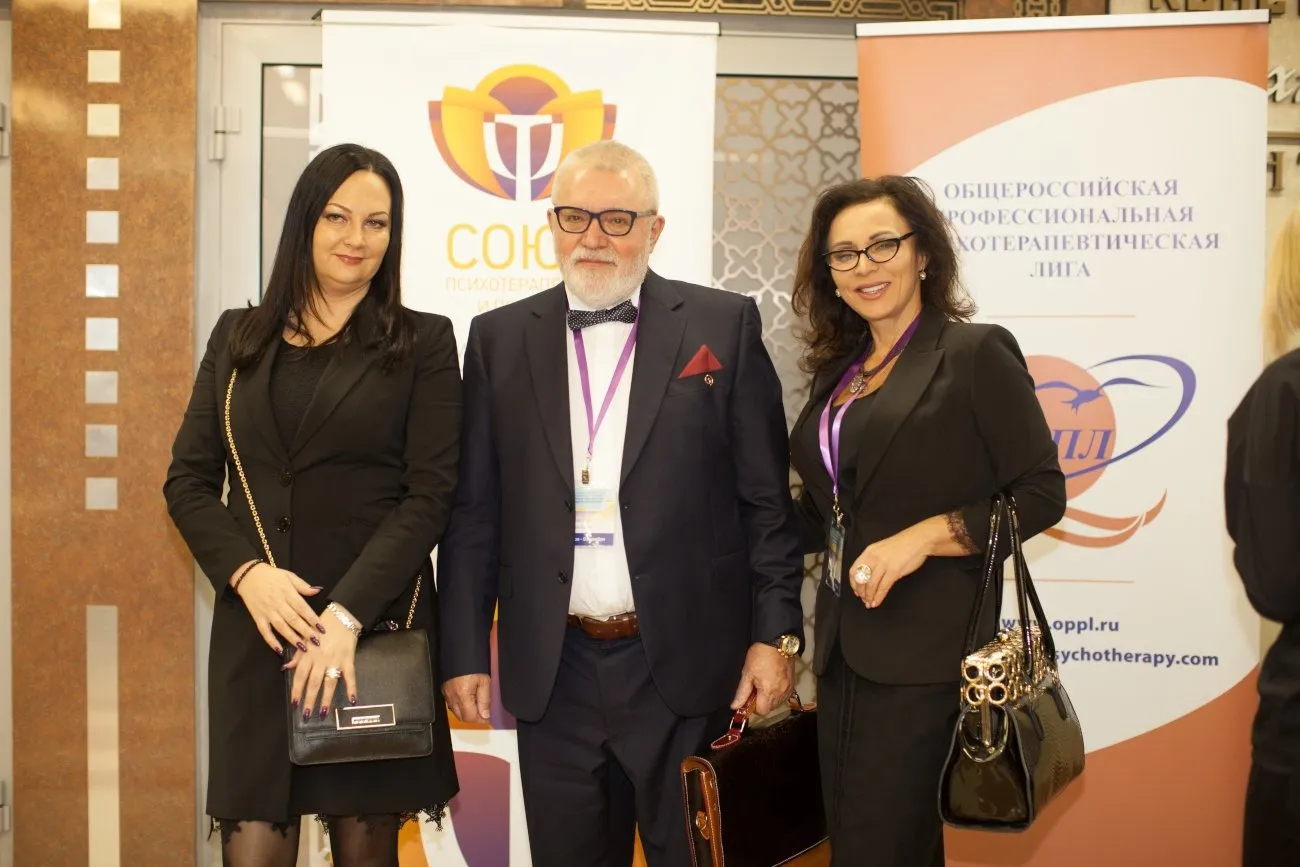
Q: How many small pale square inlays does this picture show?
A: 10